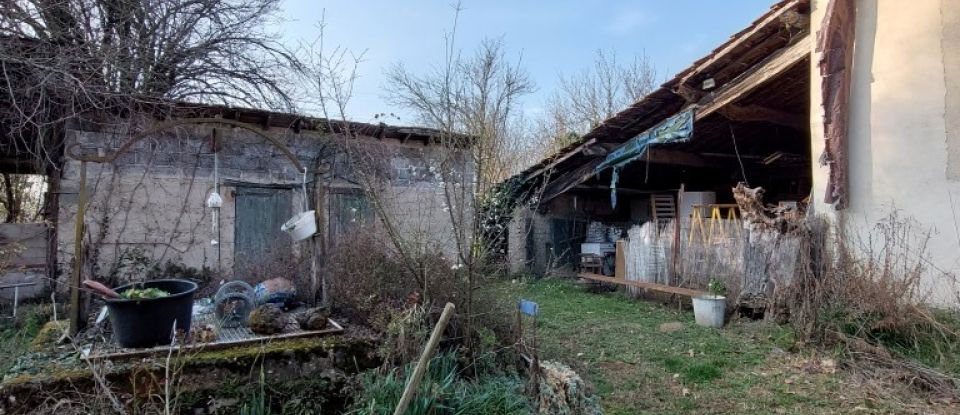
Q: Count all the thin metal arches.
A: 1